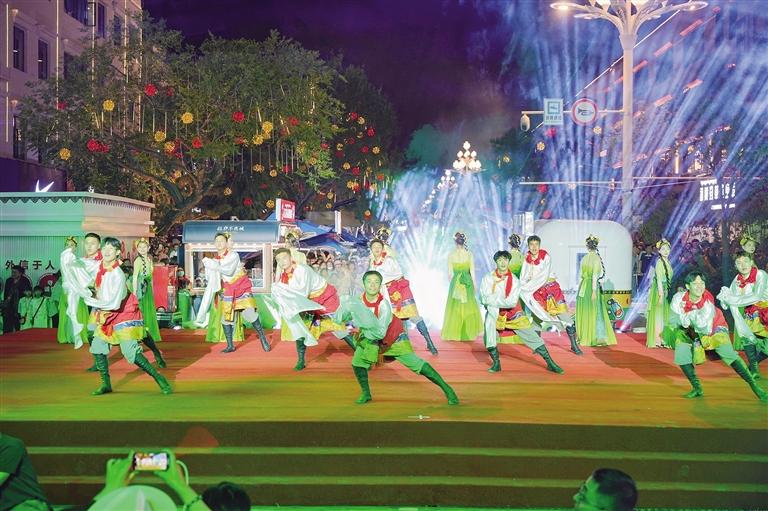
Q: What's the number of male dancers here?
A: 10